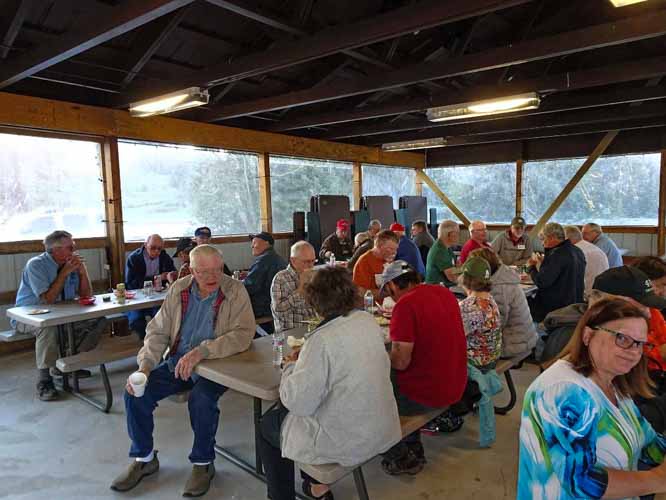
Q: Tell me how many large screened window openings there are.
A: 6